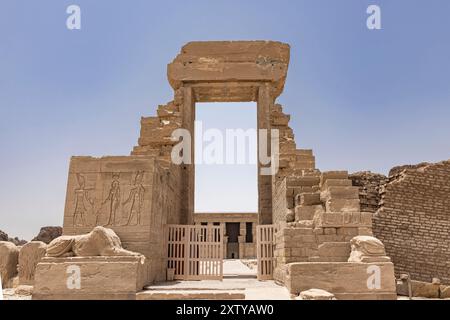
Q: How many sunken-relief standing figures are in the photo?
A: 3